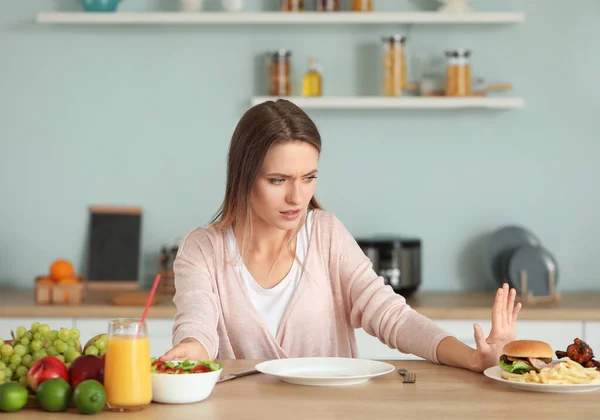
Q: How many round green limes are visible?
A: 3